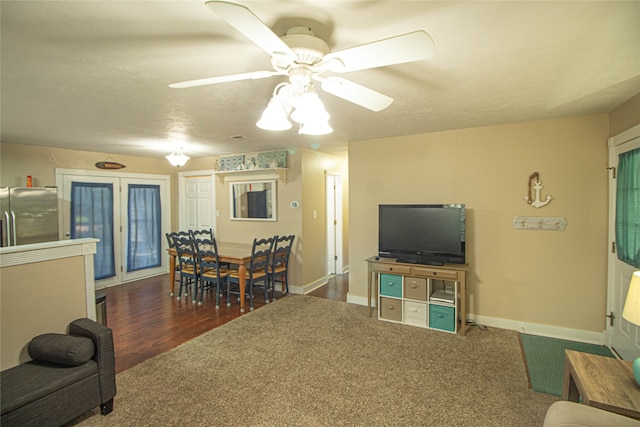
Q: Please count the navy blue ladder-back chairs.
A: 6